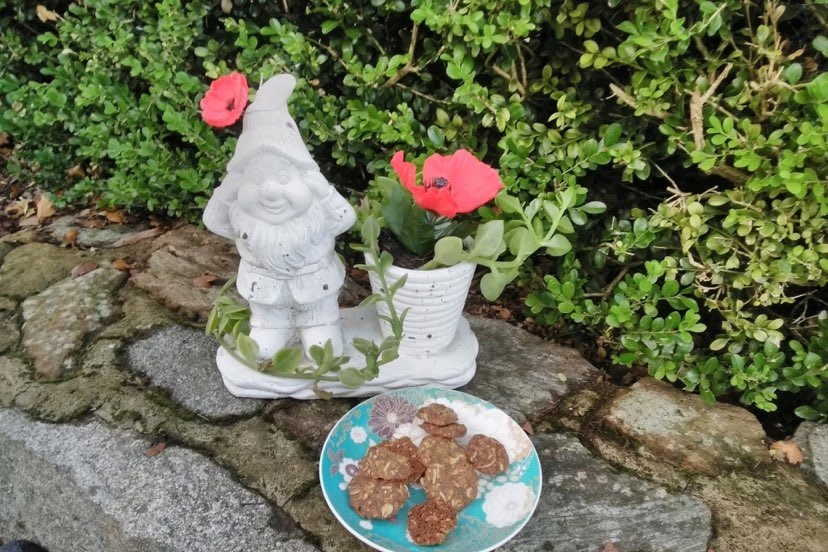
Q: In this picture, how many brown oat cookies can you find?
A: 9